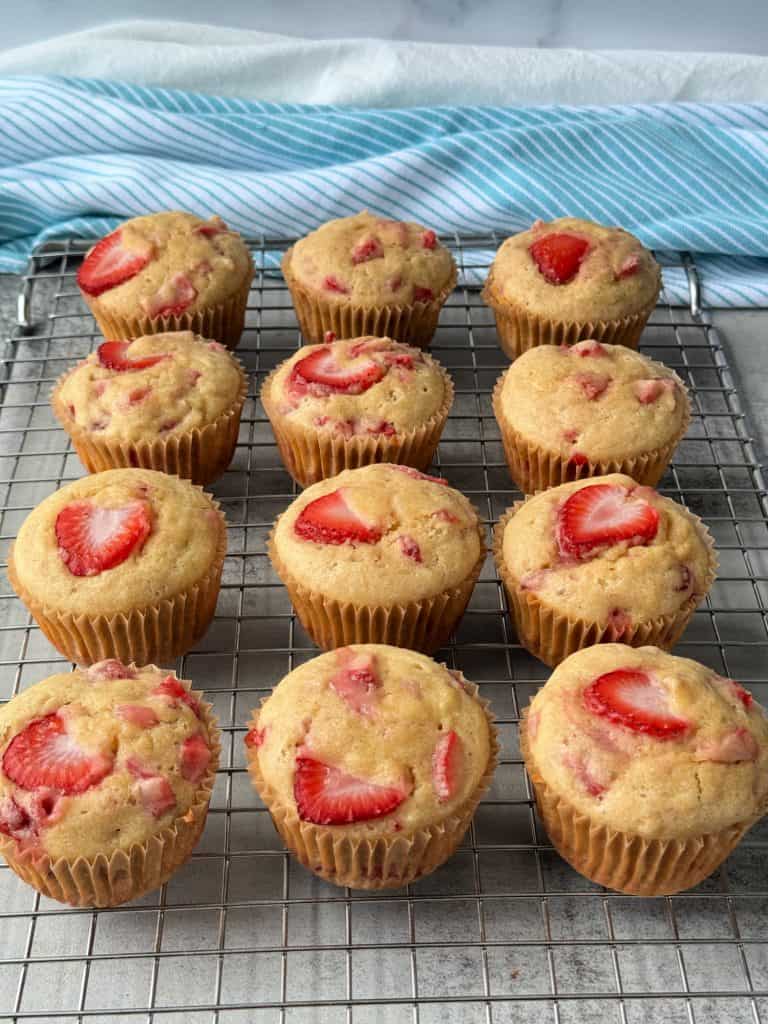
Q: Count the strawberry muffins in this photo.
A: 12